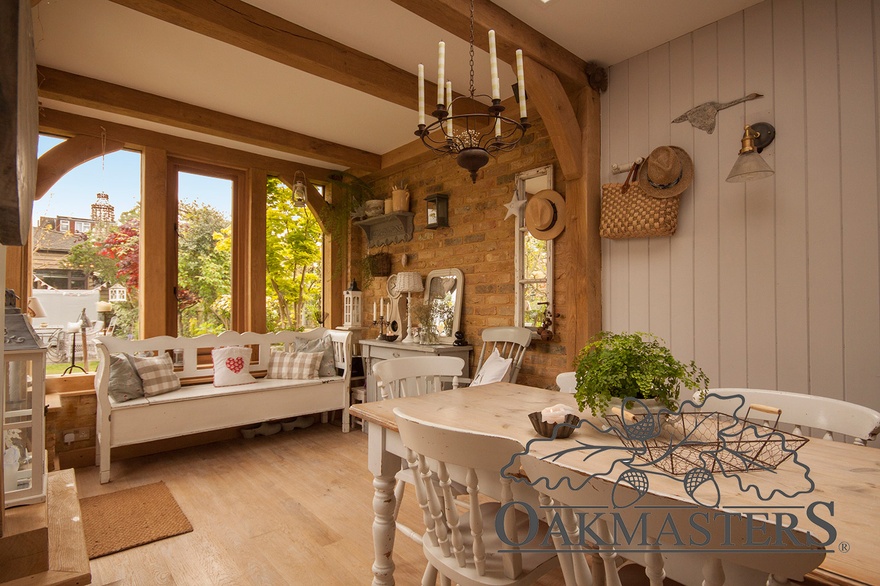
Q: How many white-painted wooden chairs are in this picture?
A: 6